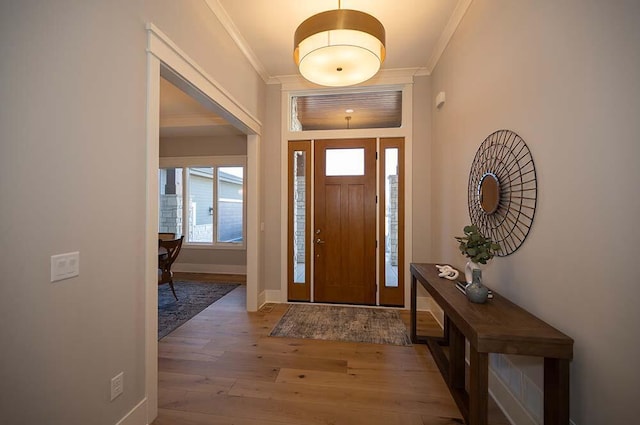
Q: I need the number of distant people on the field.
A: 0